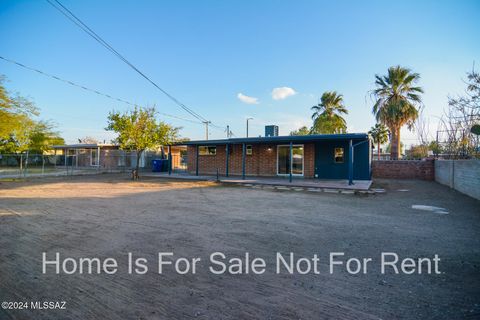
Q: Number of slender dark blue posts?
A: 6